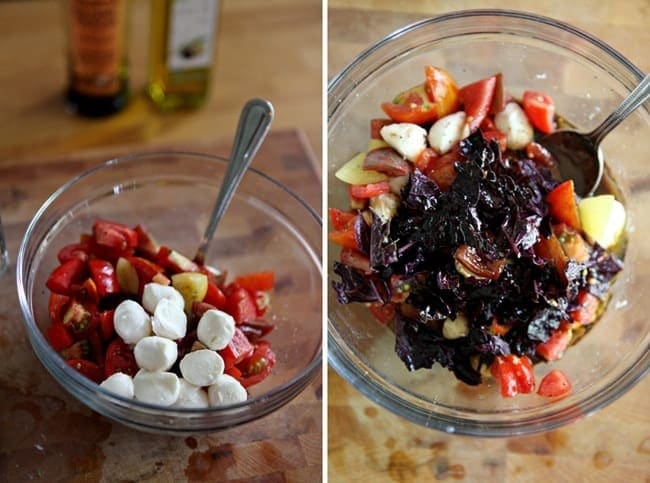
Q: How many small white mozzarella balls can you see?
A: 13